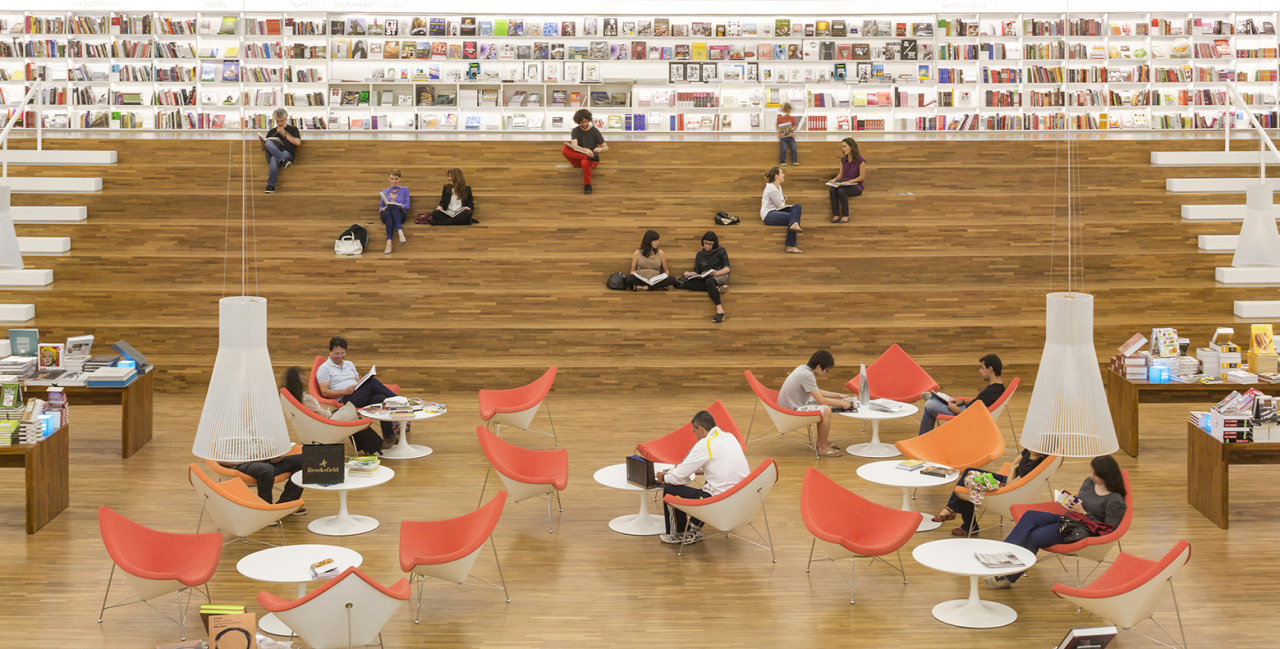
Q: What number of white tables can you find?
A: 7